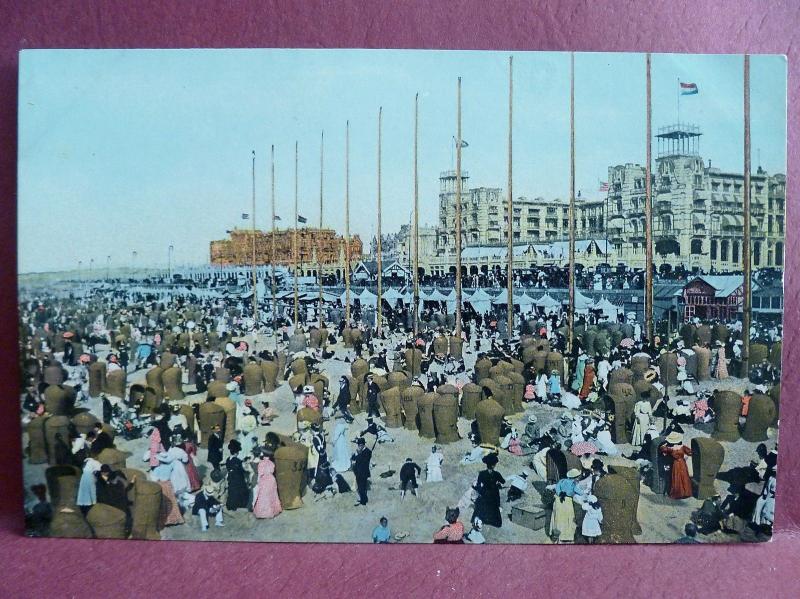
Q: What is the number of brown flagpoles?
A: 12